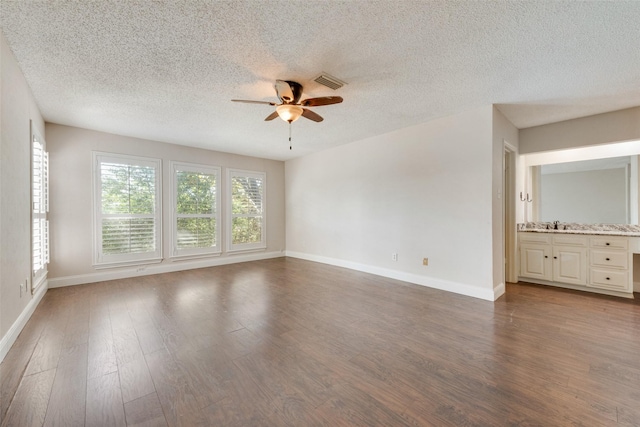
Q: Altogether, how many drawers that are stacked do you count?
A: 3